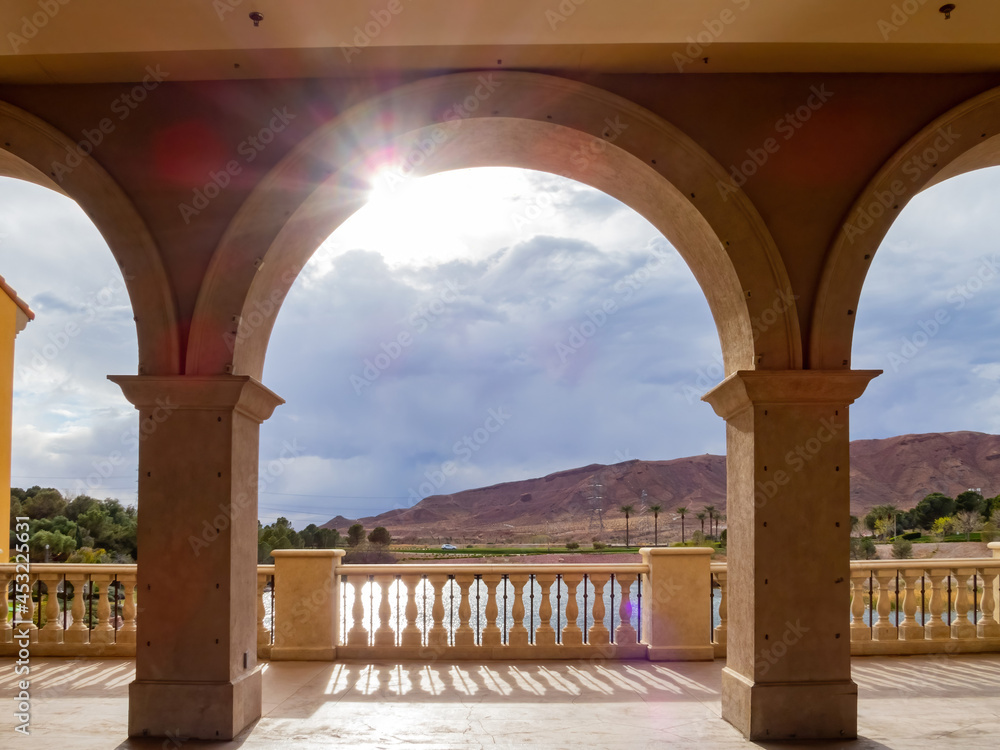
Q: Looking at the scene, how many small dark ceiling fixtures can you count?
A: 2